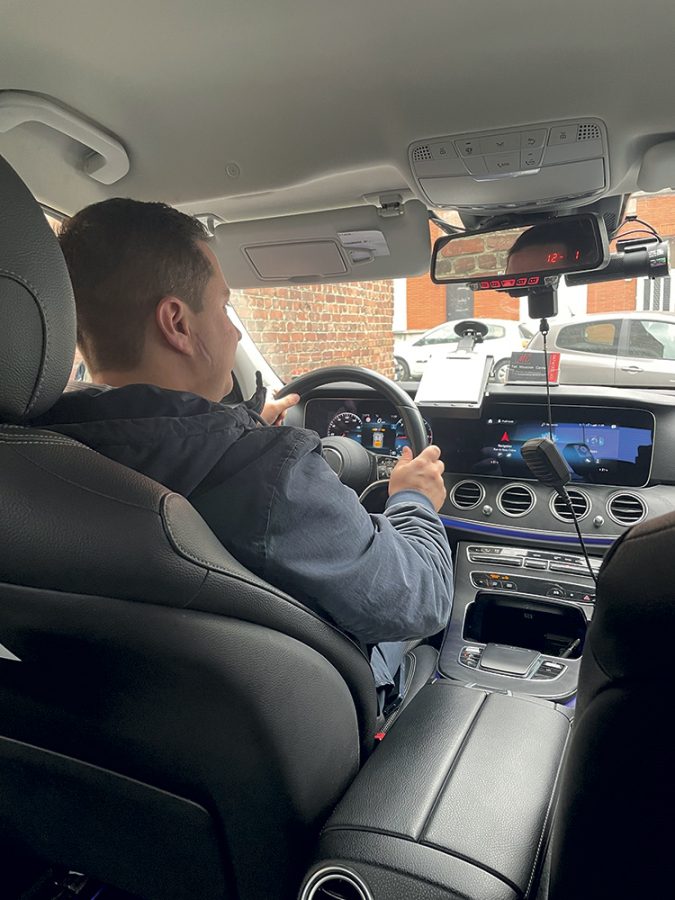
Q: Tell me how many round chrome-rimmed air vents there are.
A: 5